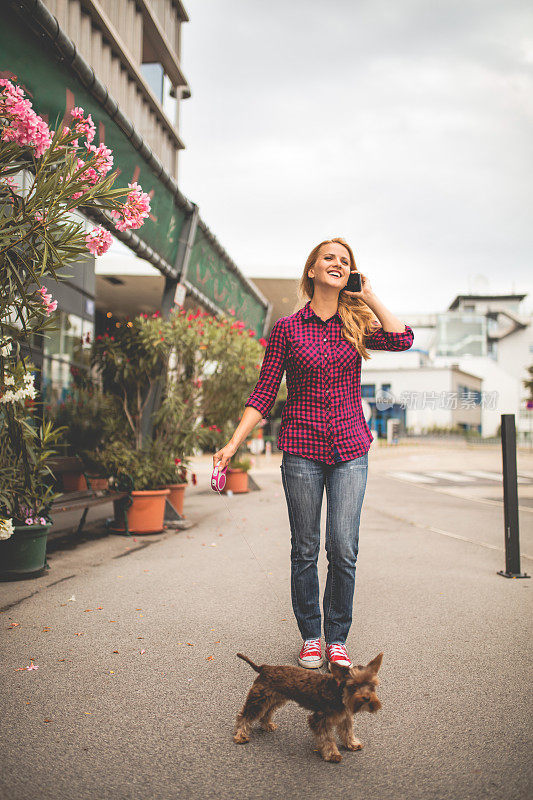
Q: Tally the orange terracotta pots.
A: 5